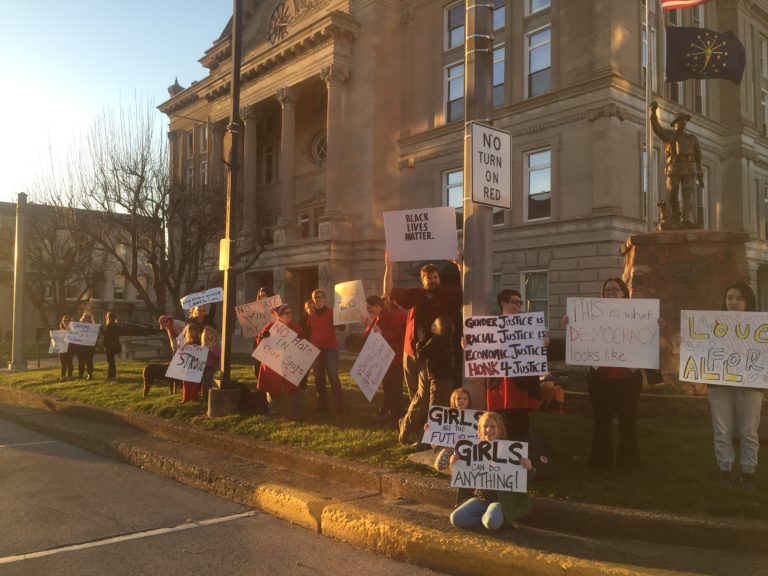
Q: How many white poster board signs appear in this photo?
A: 14